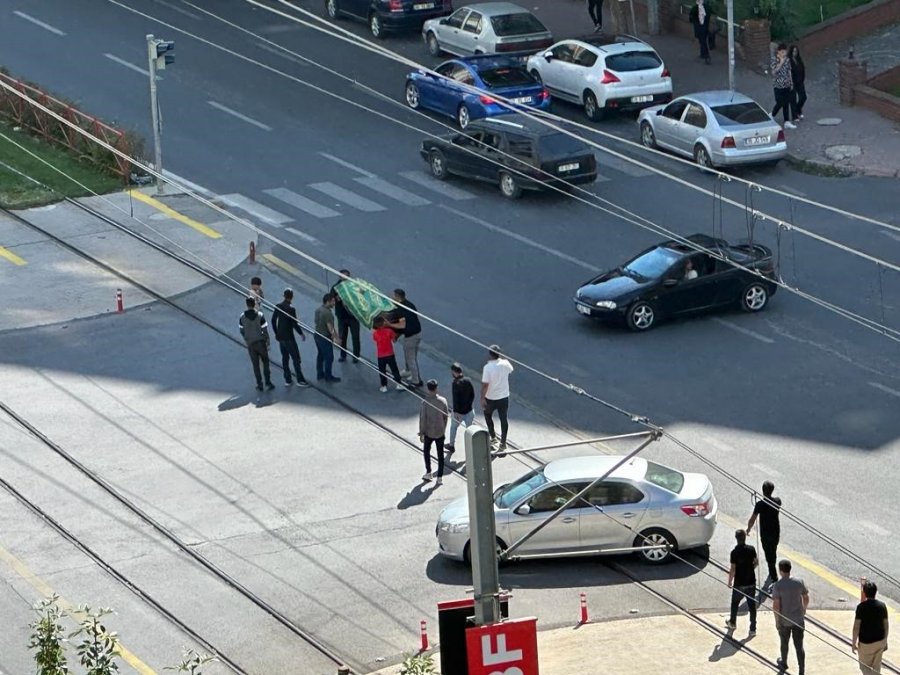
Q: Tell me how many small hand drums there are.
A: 0